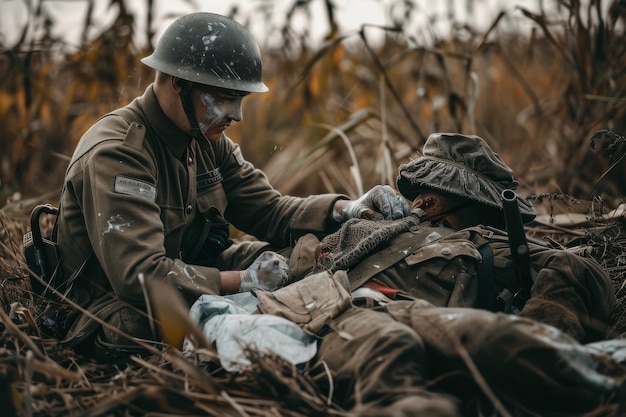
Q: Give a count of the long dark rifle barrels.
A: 1